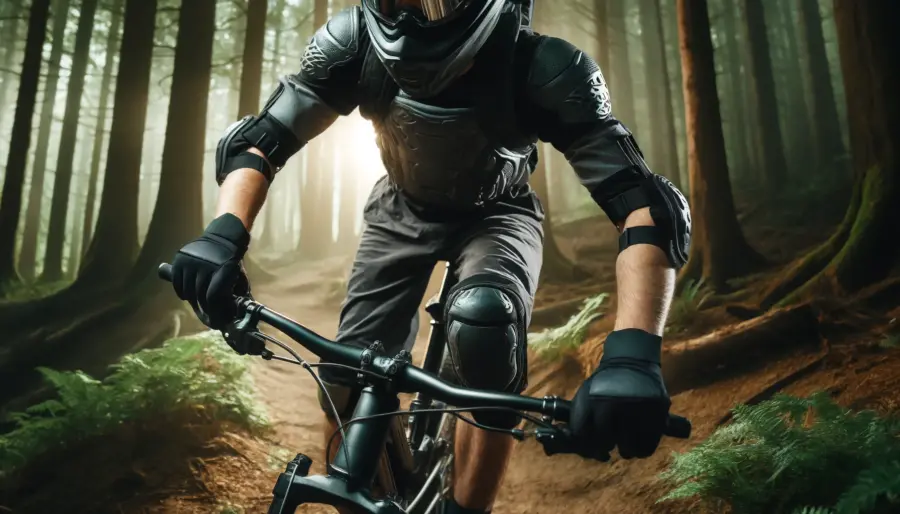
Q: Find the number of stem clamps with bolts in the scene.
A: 2